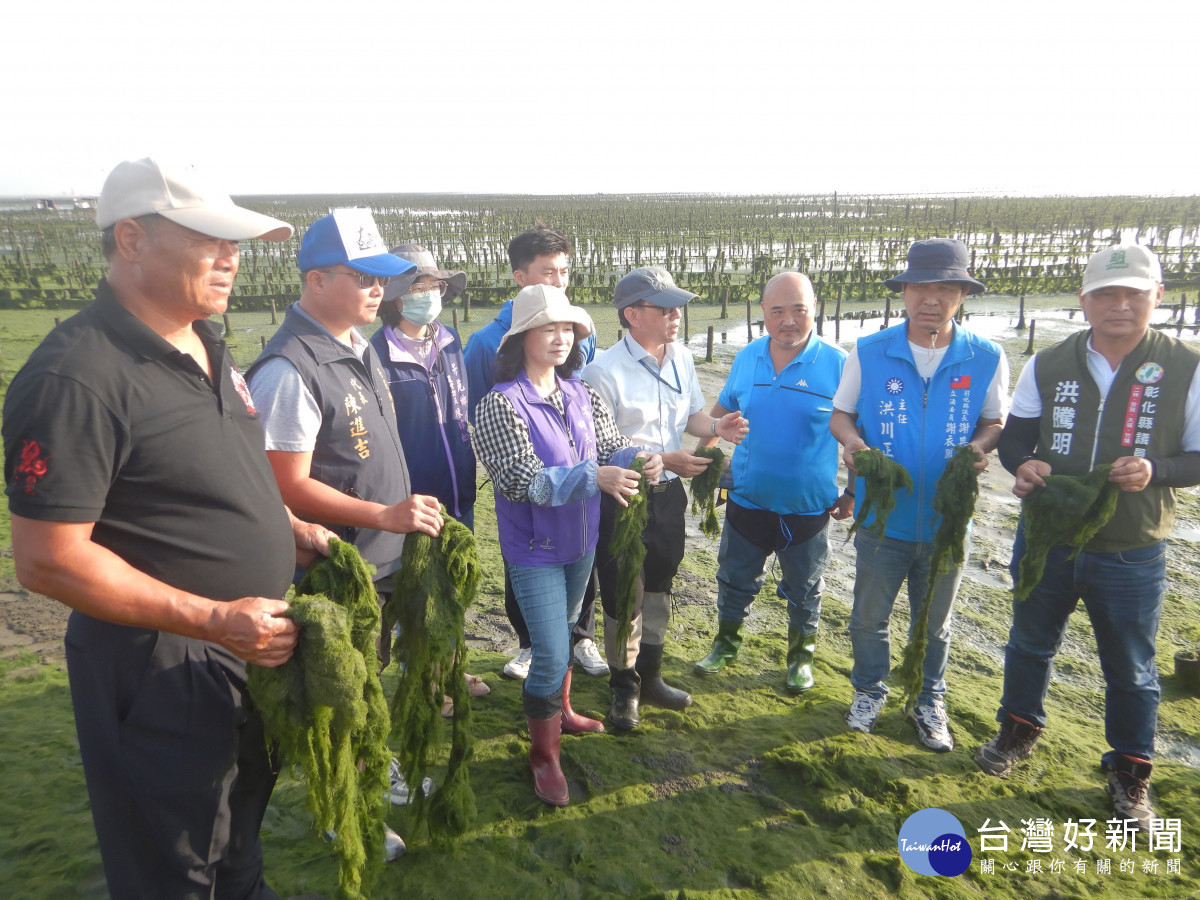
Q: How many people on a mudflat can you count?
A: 9